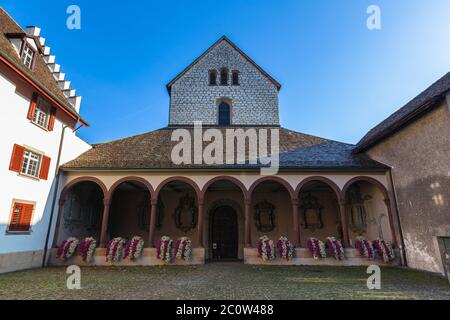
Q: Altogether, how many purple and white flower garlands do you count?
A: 12